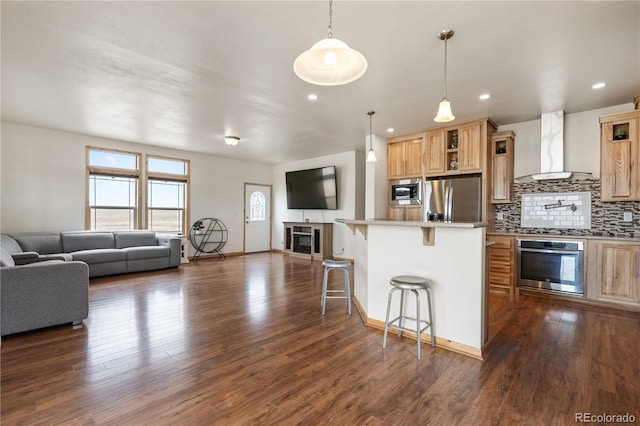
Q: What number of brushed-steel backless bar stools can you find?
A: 2